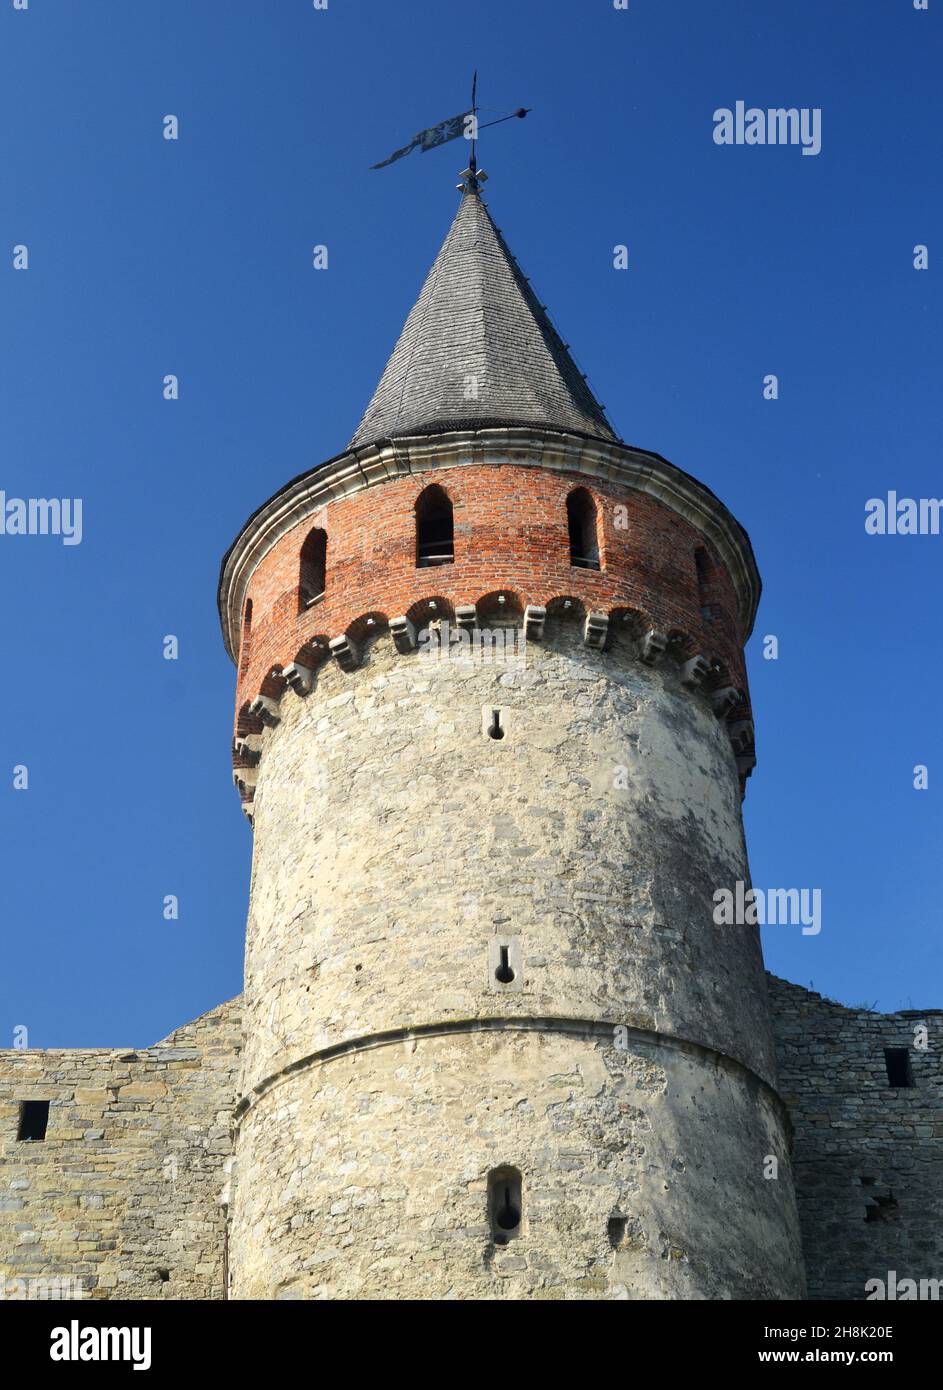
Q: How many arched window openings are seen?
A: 5